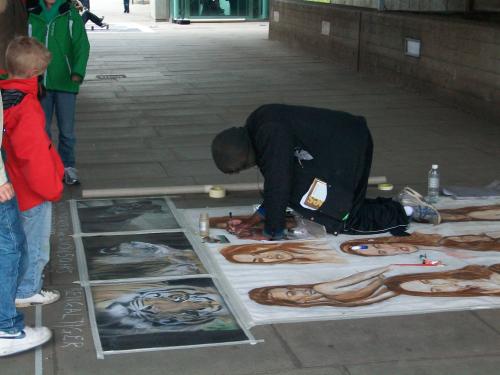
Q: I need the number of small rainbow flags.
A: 0